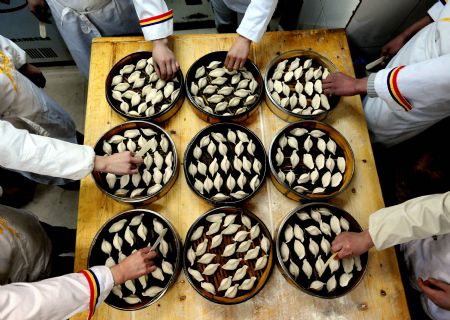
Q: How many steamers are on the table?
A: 9